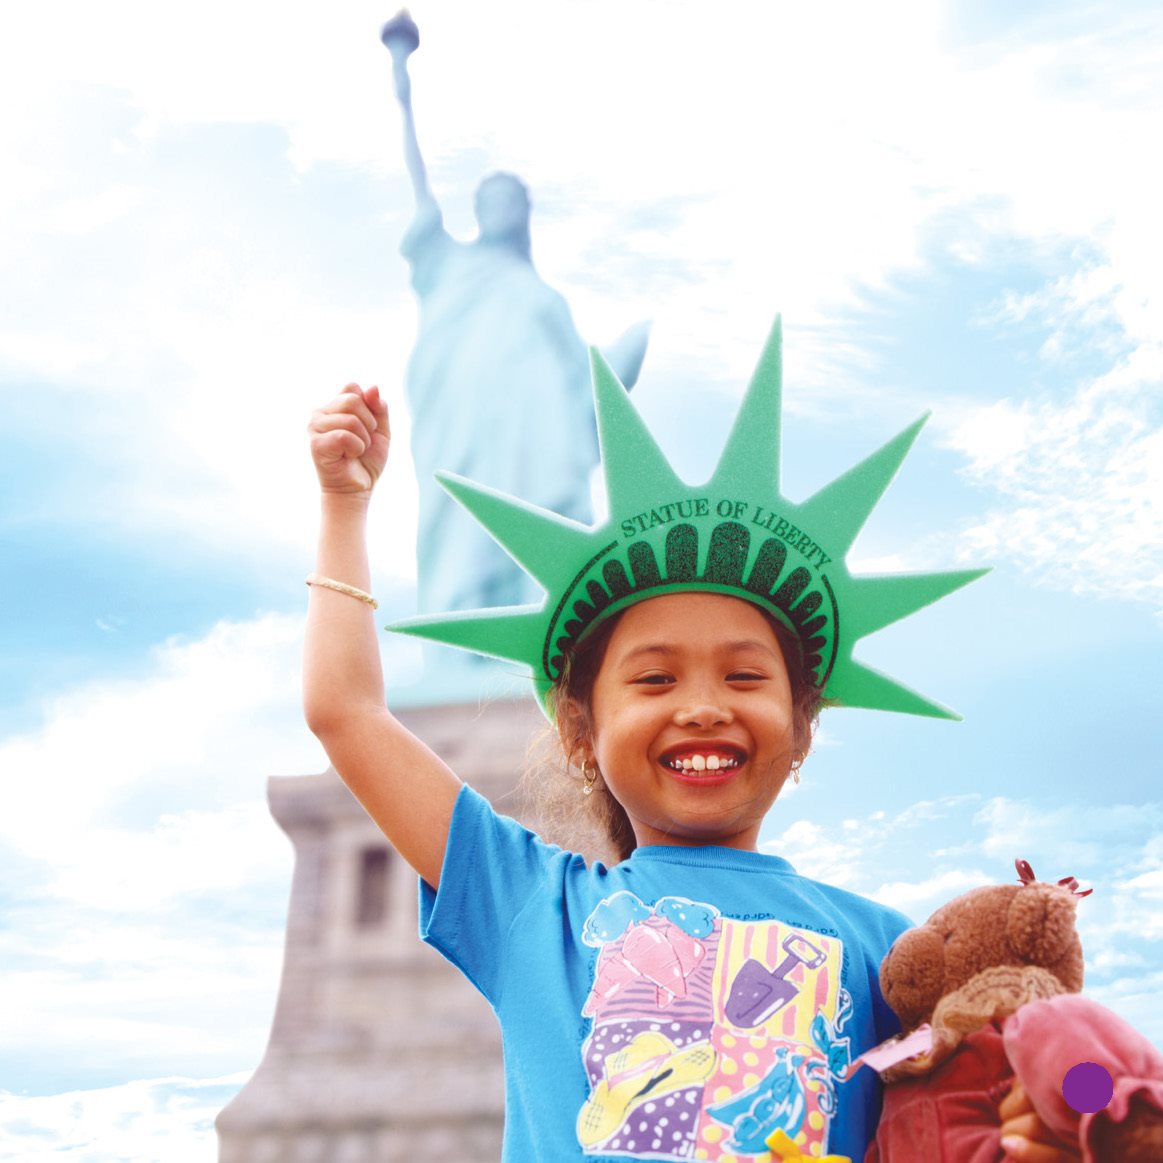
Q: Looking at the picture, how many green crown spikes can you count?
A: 7